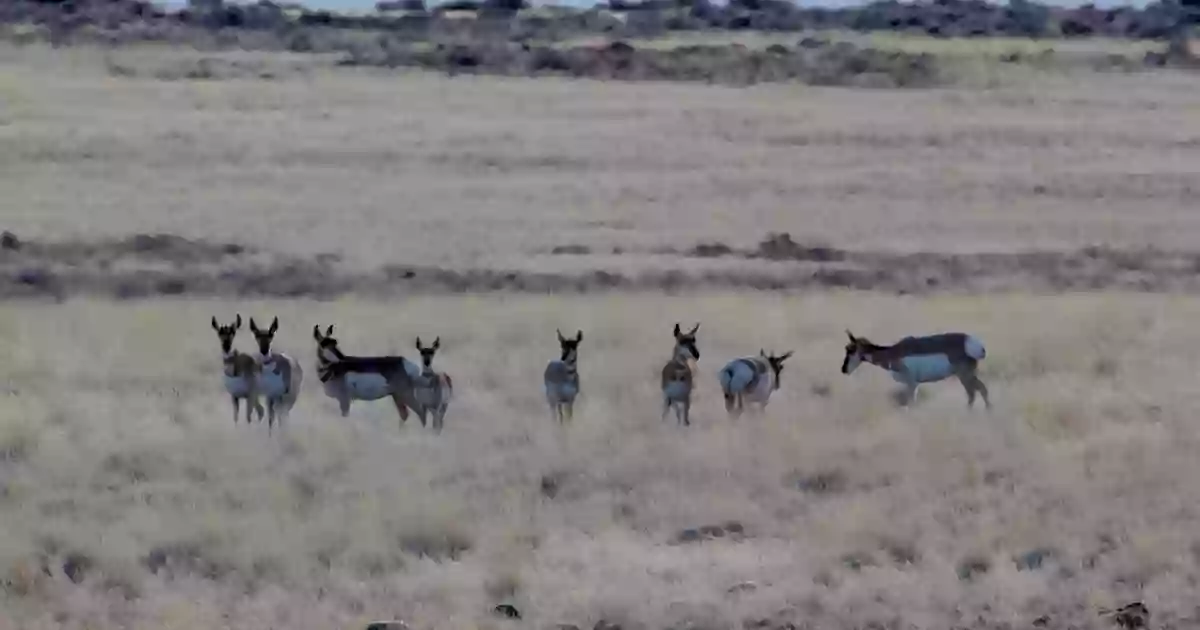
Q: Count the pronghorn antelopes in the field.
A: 8